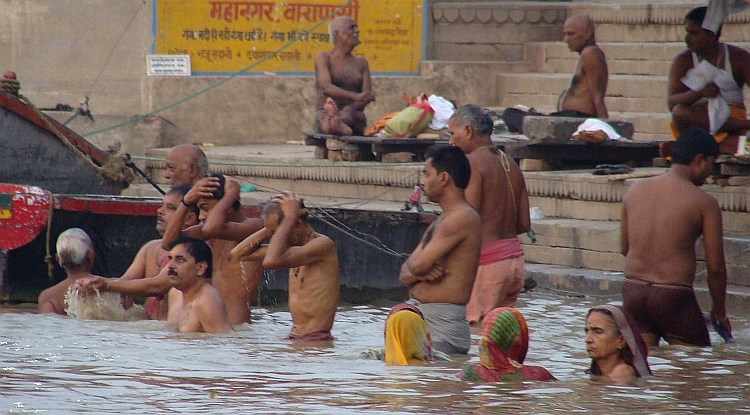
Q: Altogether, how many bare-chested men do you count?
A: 11